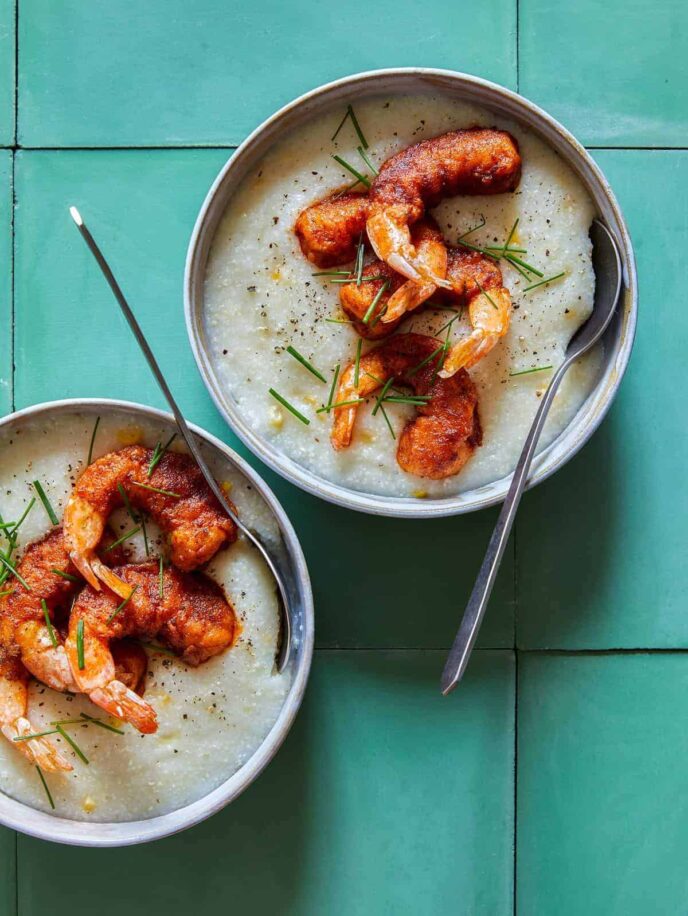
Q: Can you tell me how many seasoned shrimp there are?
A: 8